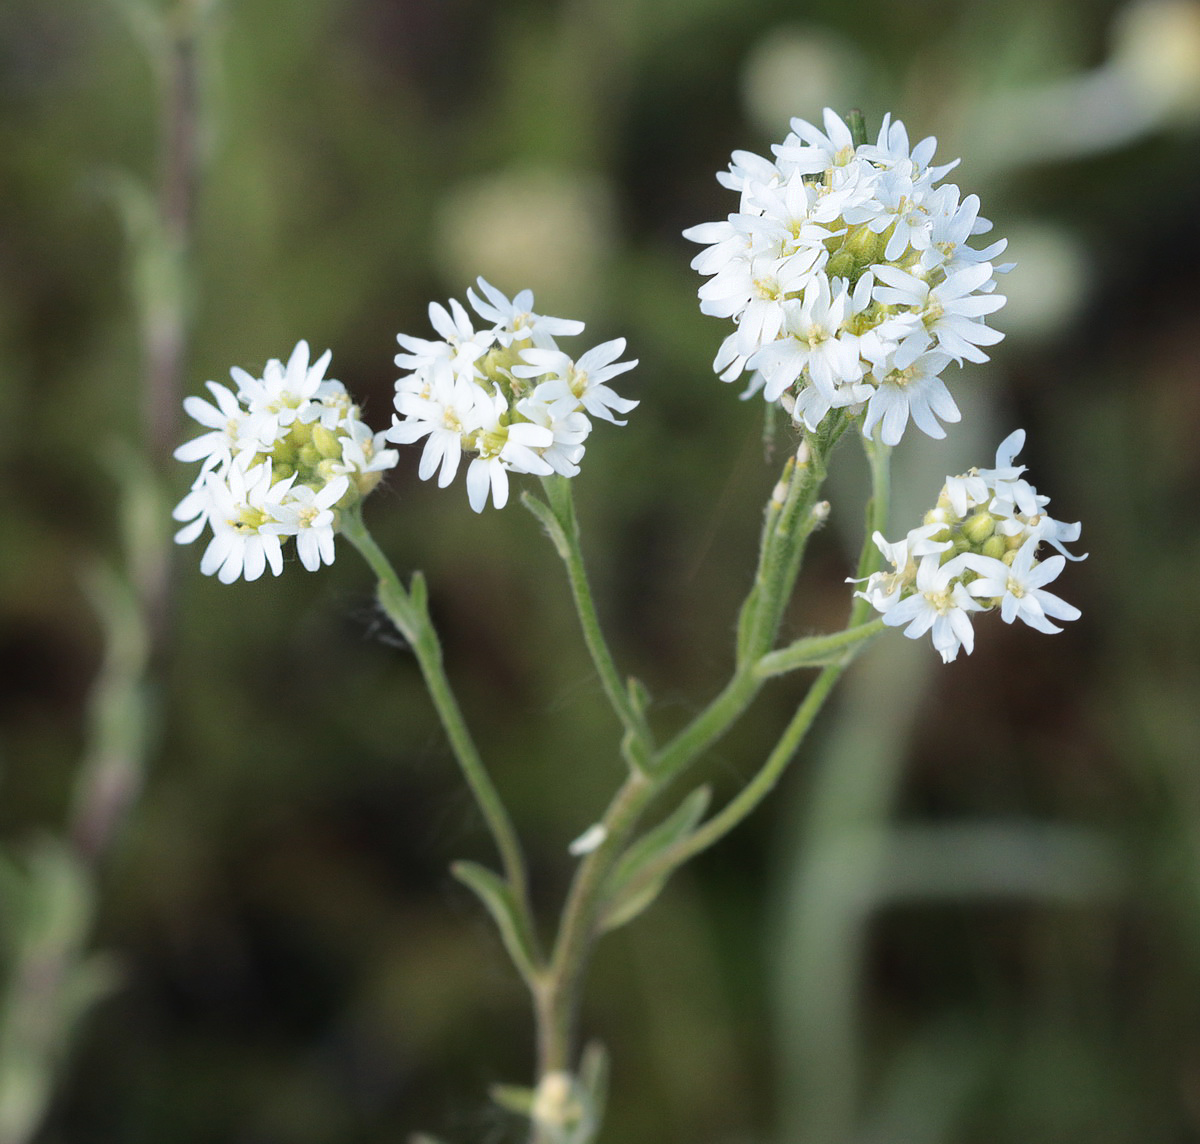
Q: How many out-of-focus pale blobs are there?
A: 4